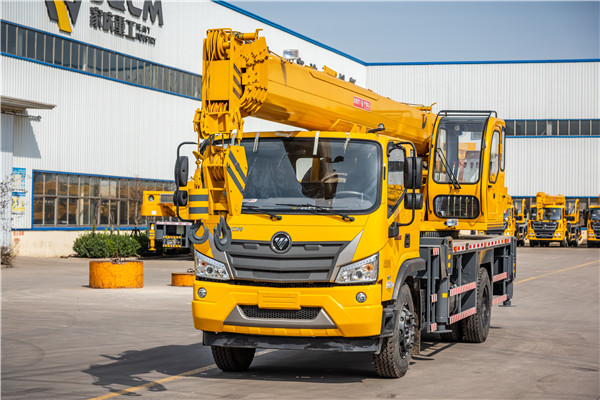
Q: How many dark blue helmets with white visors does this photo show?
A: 0